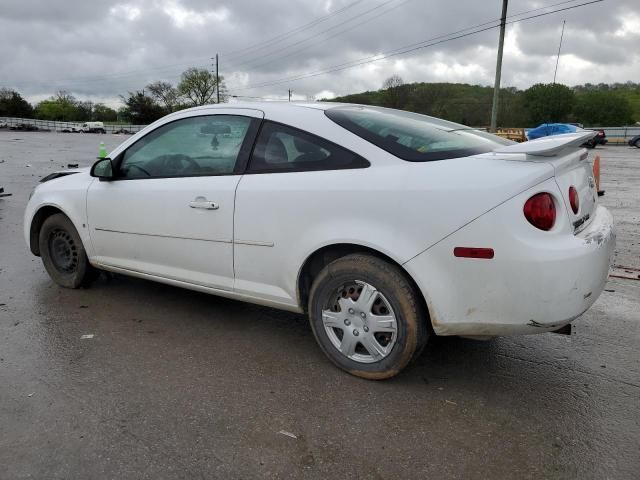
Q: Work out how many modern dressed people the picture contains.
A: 0